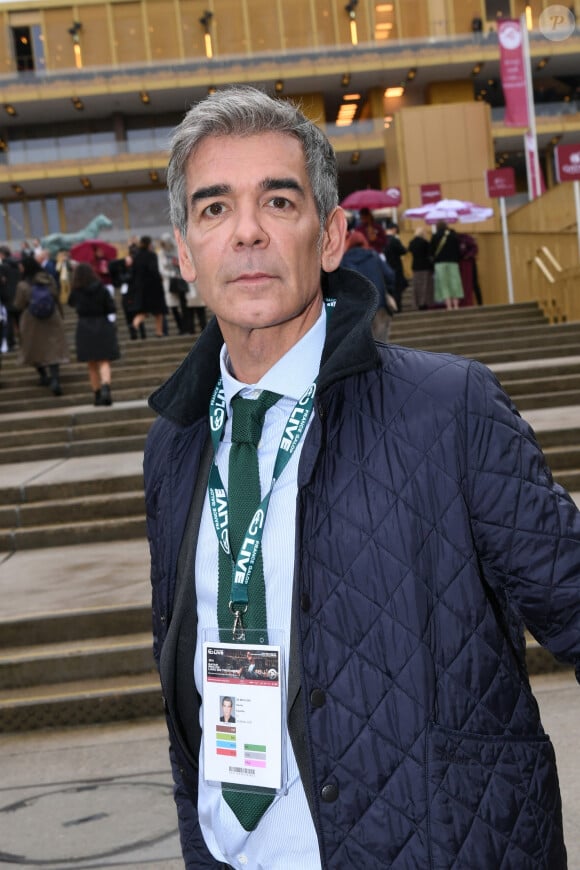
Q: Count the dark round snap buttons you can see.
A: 3